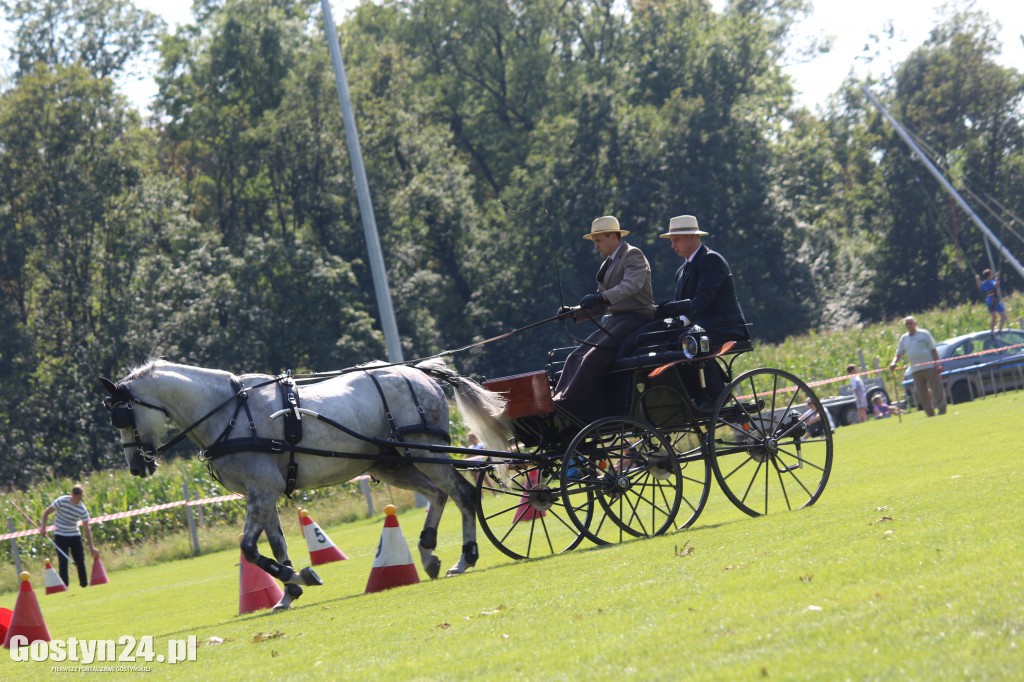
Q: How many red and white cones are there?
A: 3